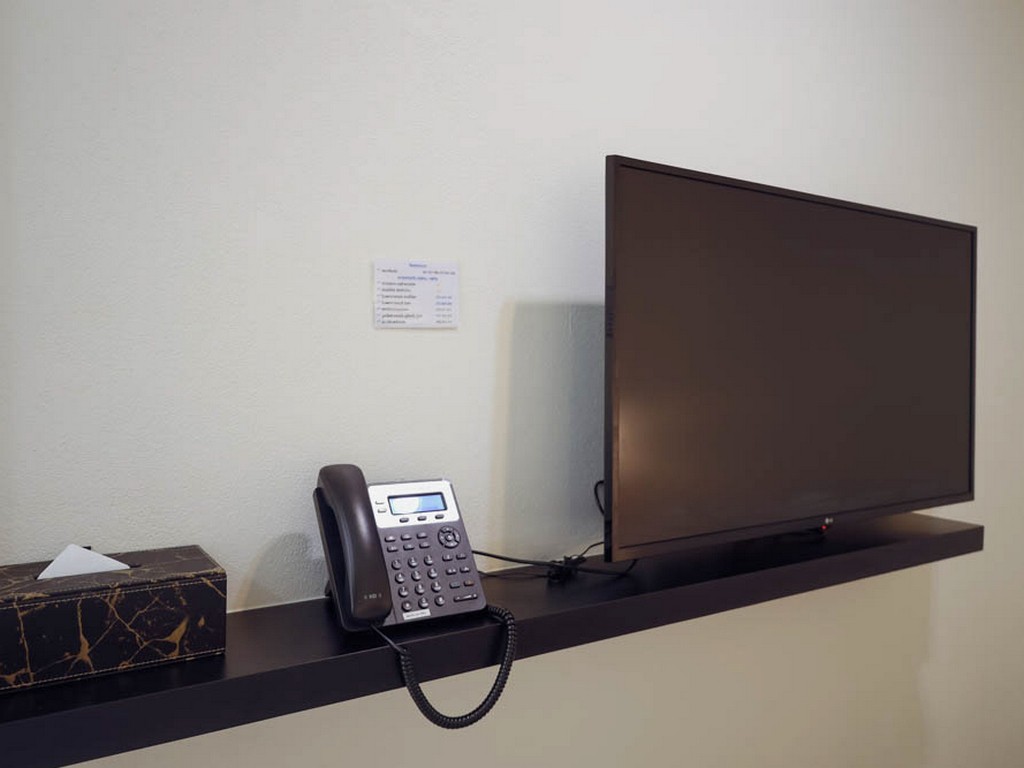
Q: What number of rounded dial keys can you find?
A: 12